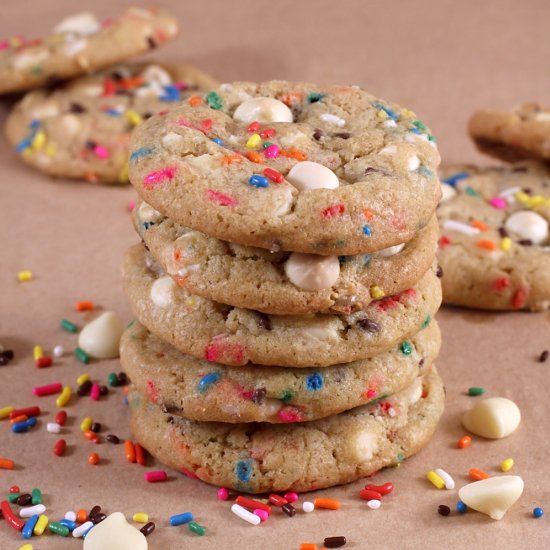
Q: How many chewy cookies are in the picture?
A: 9